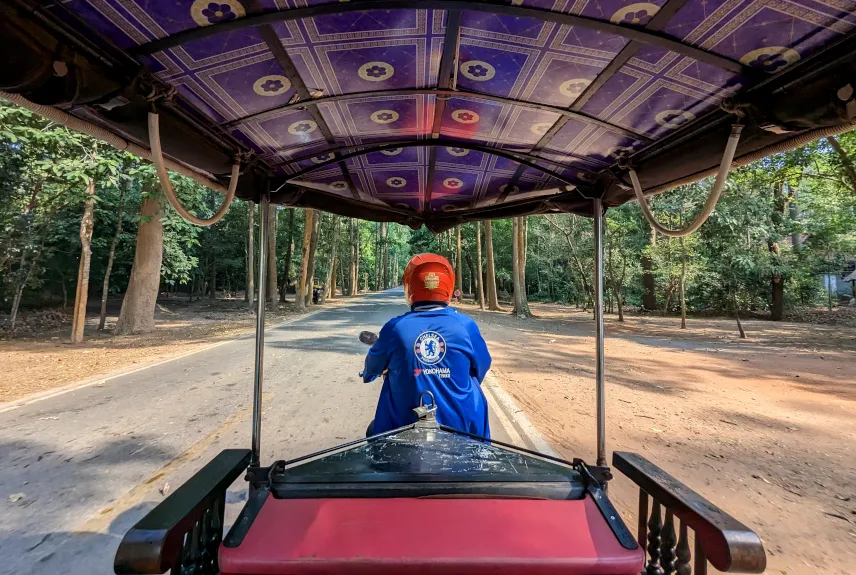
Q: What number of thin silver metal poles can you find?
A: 2